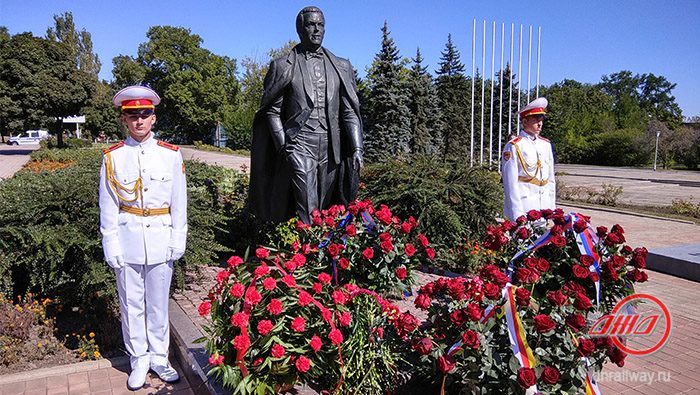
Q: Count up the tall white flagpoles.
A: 8